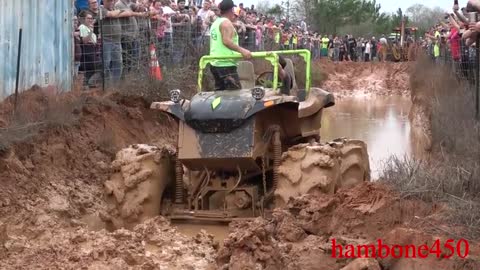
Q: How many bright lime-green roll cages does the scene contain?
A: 1